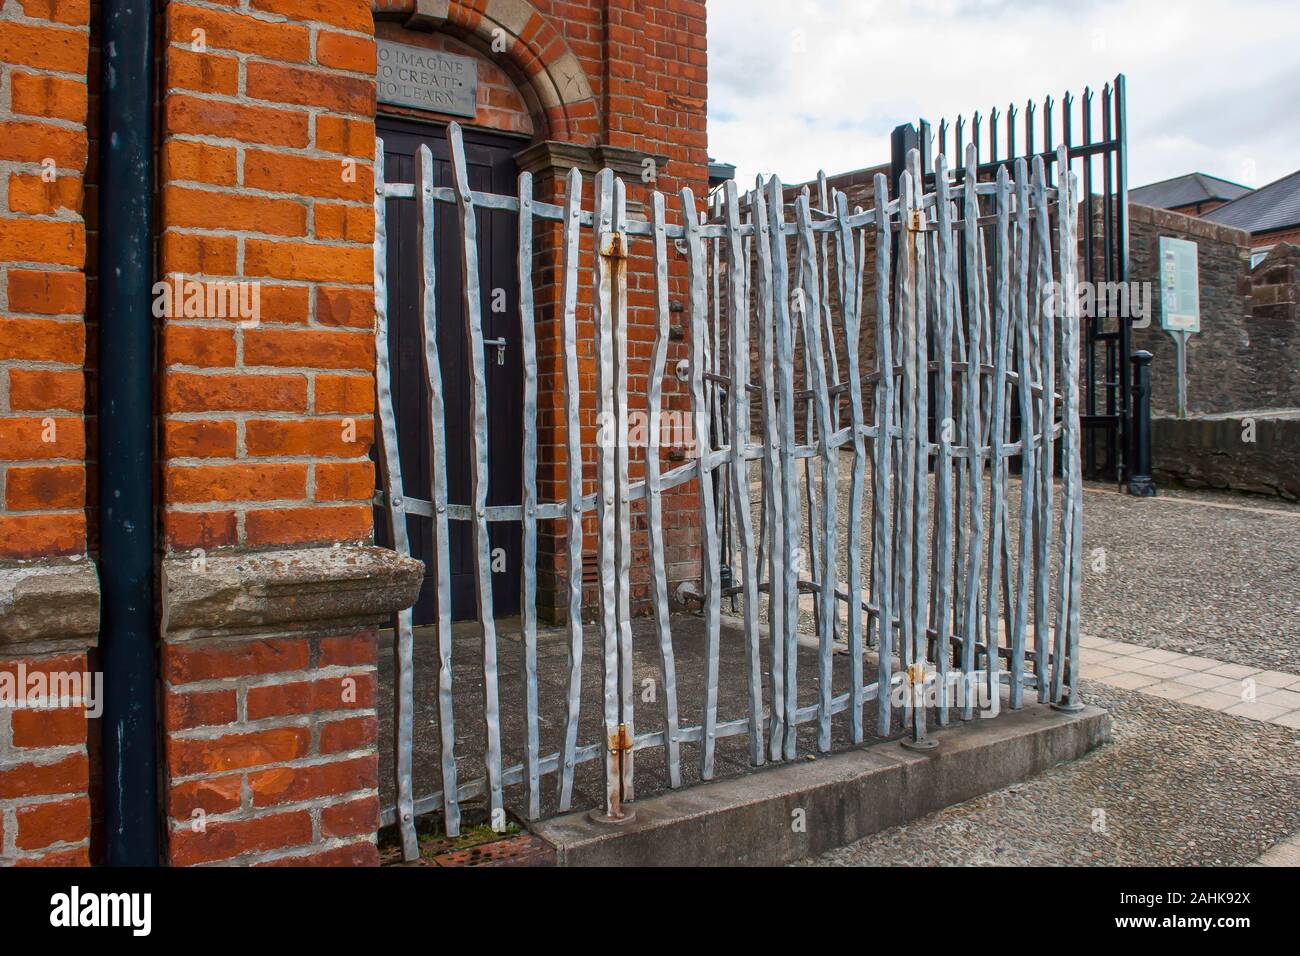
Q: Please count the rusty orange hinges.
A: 4